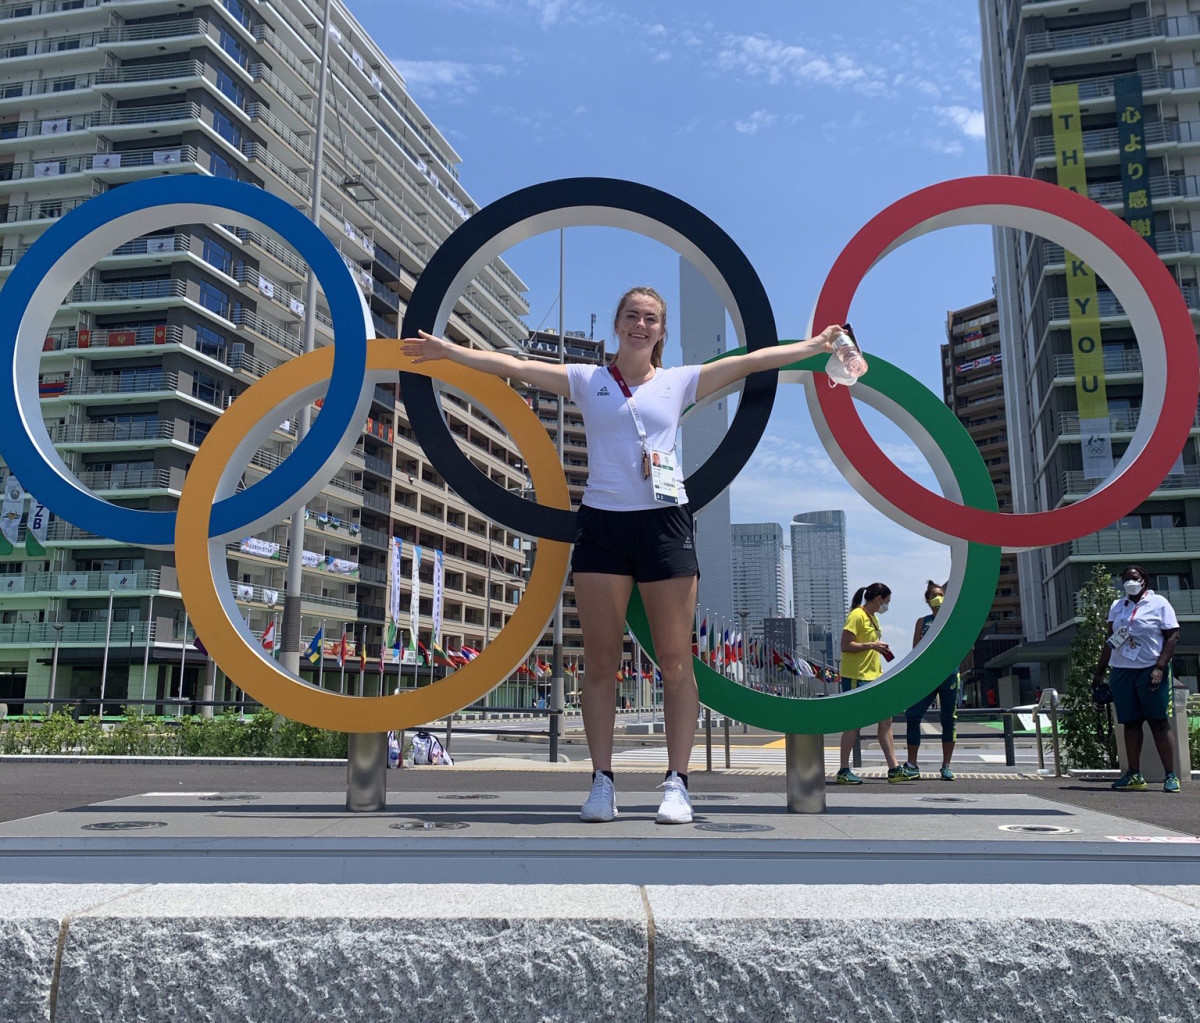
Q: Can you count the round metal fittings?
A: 8